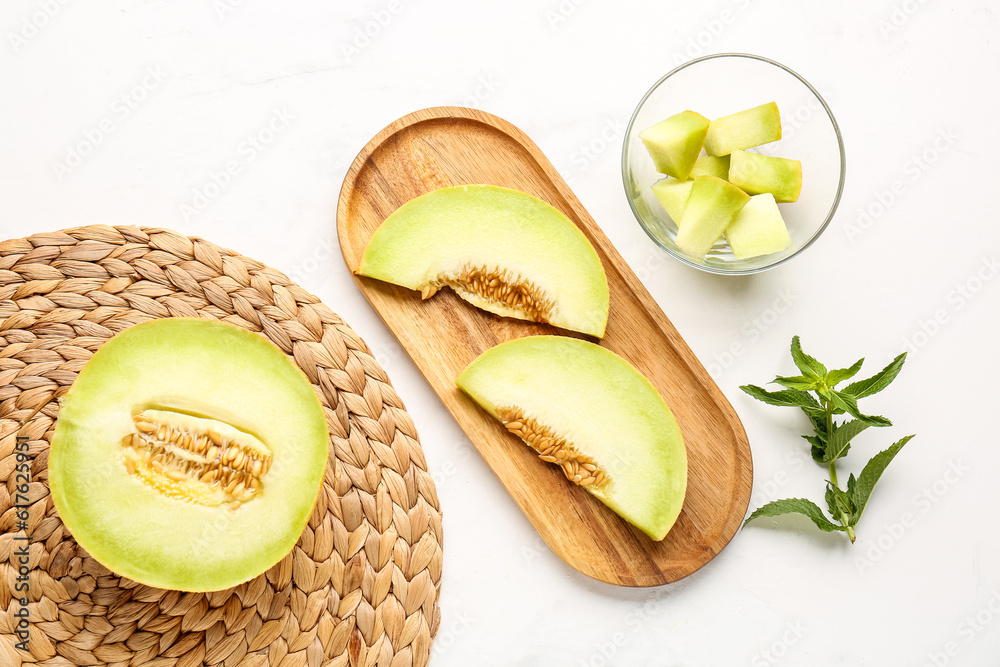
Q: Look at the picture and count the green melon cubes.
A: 7